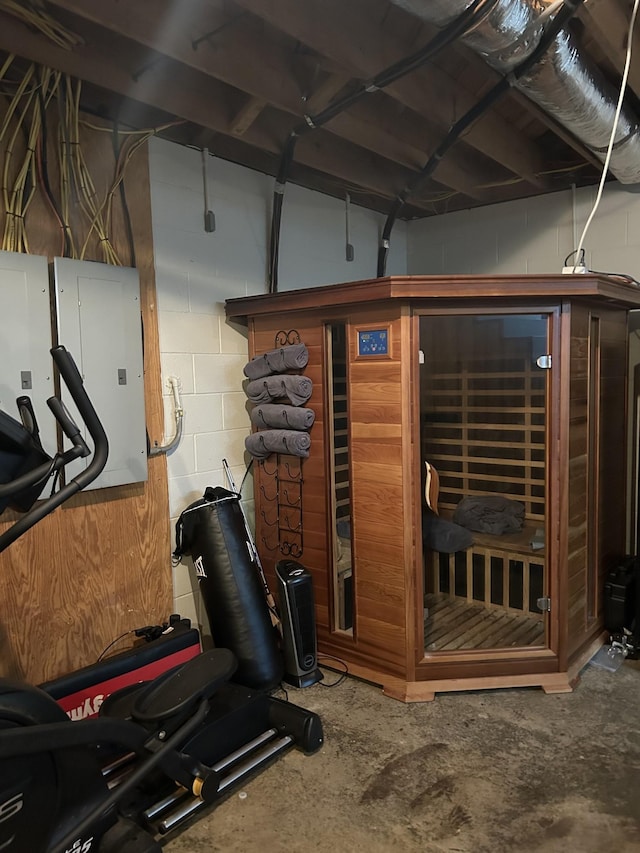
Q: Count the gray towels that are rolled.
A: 4